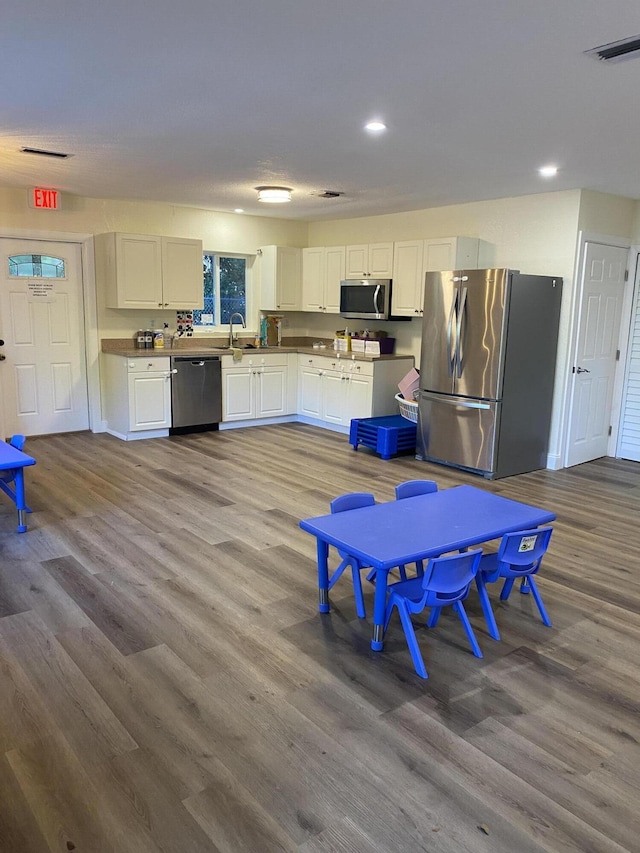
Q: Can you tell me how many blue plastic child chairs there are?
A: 5